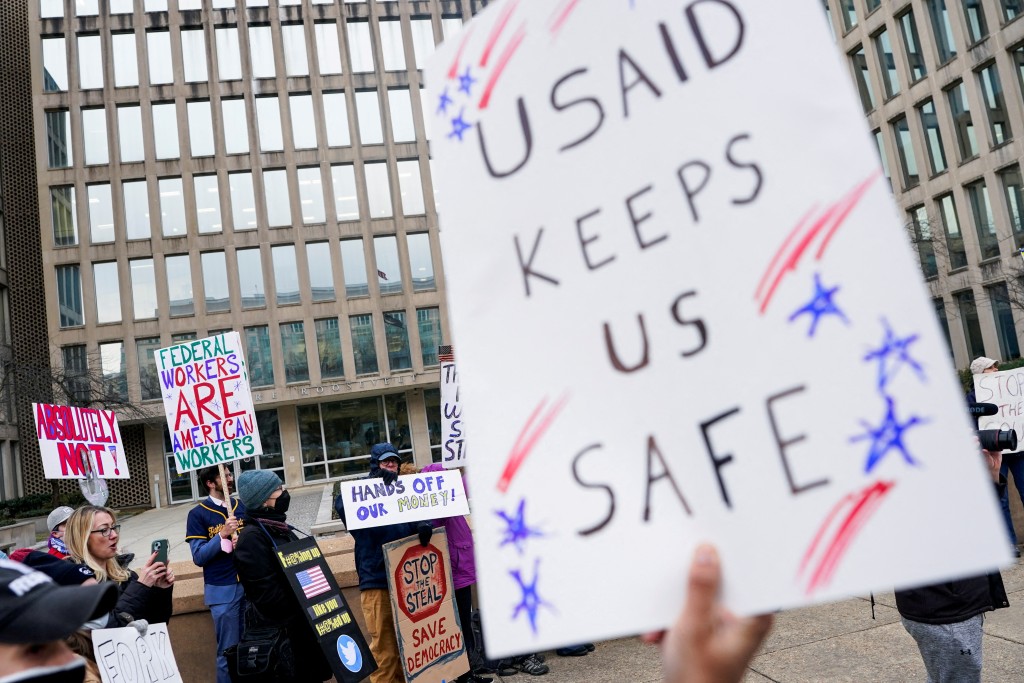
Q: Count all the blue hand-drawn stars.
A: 8